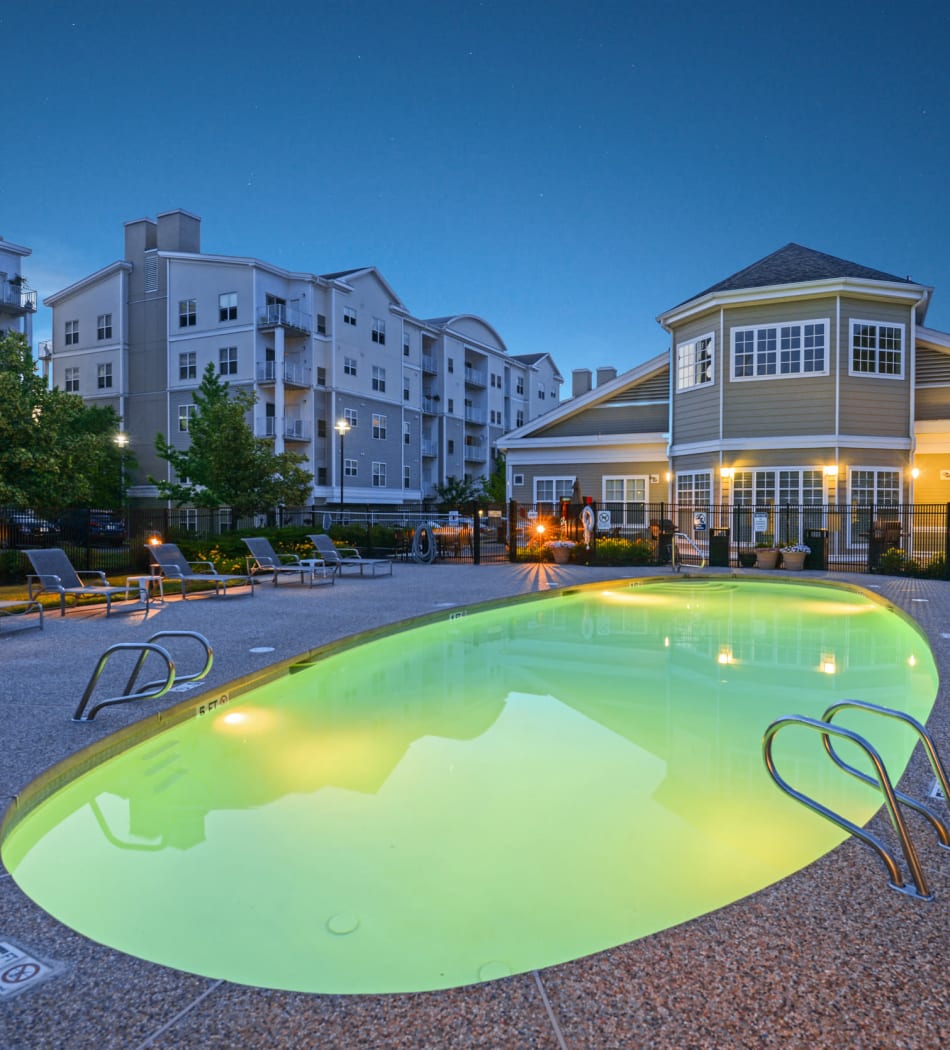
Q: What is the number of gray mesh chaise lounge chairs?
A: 5